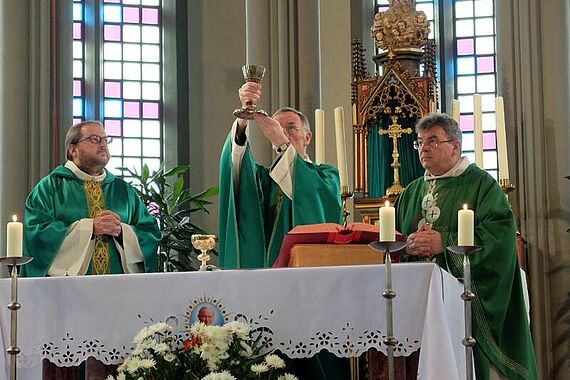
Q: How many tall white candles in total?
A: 5